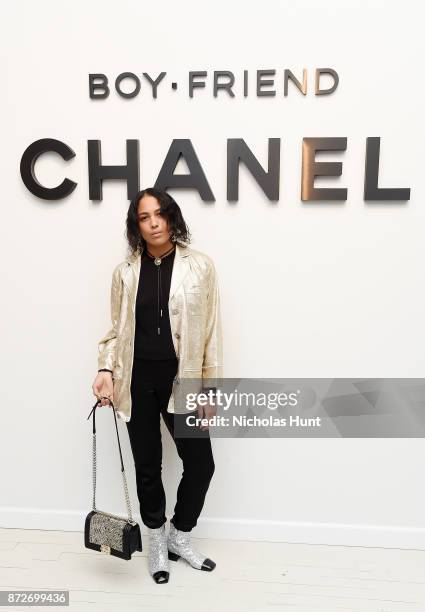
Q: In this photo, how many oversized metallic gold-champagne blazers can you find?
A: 1